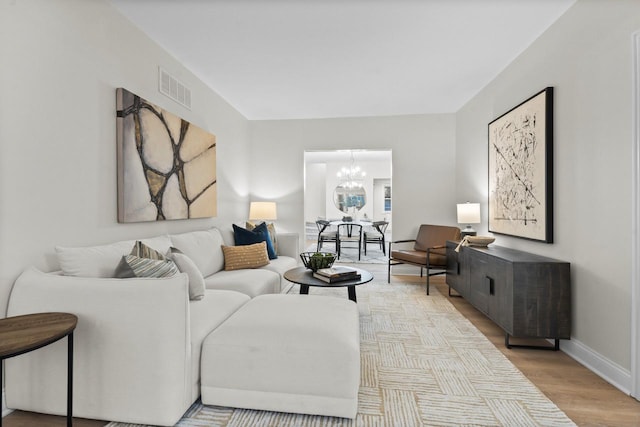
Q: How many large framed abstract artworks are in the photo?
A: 2